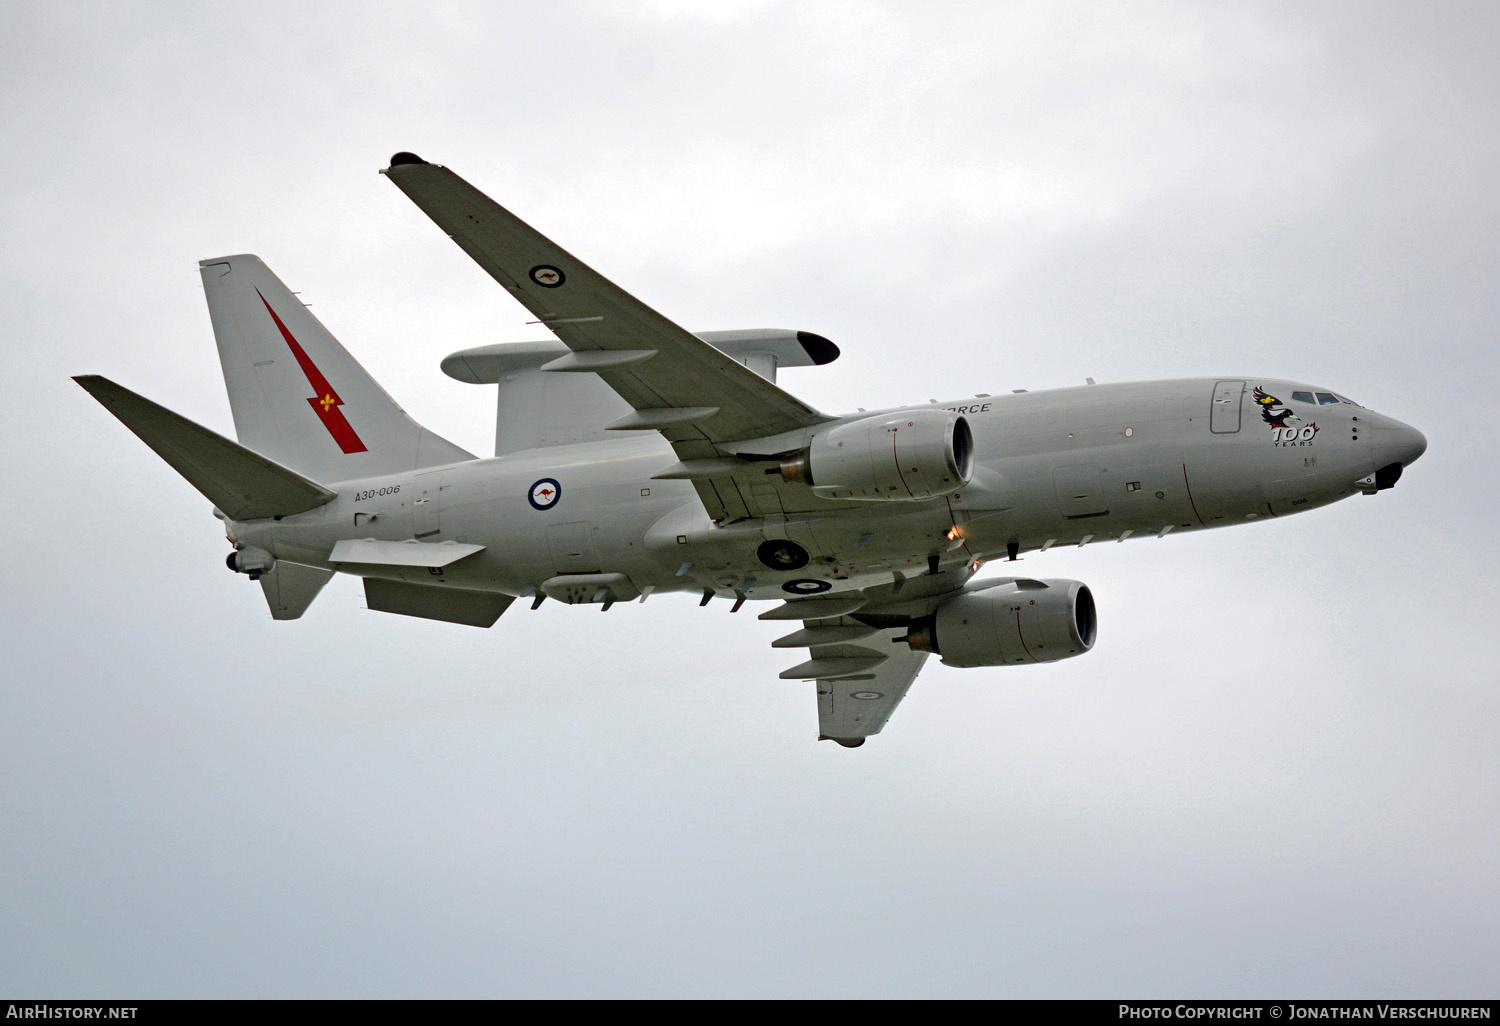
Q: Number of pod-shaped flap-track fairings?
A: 6